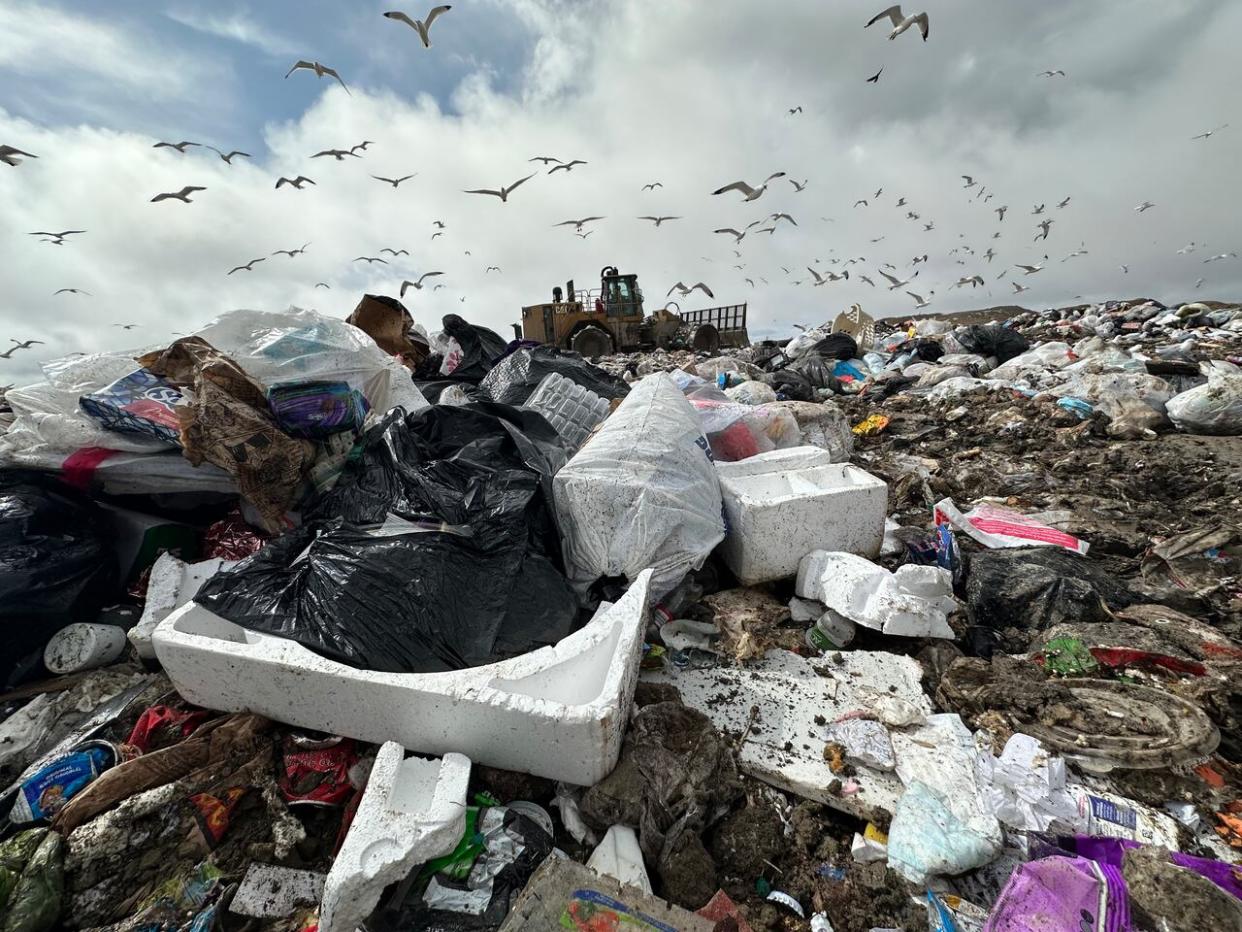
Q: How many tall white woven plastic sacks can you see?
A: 1